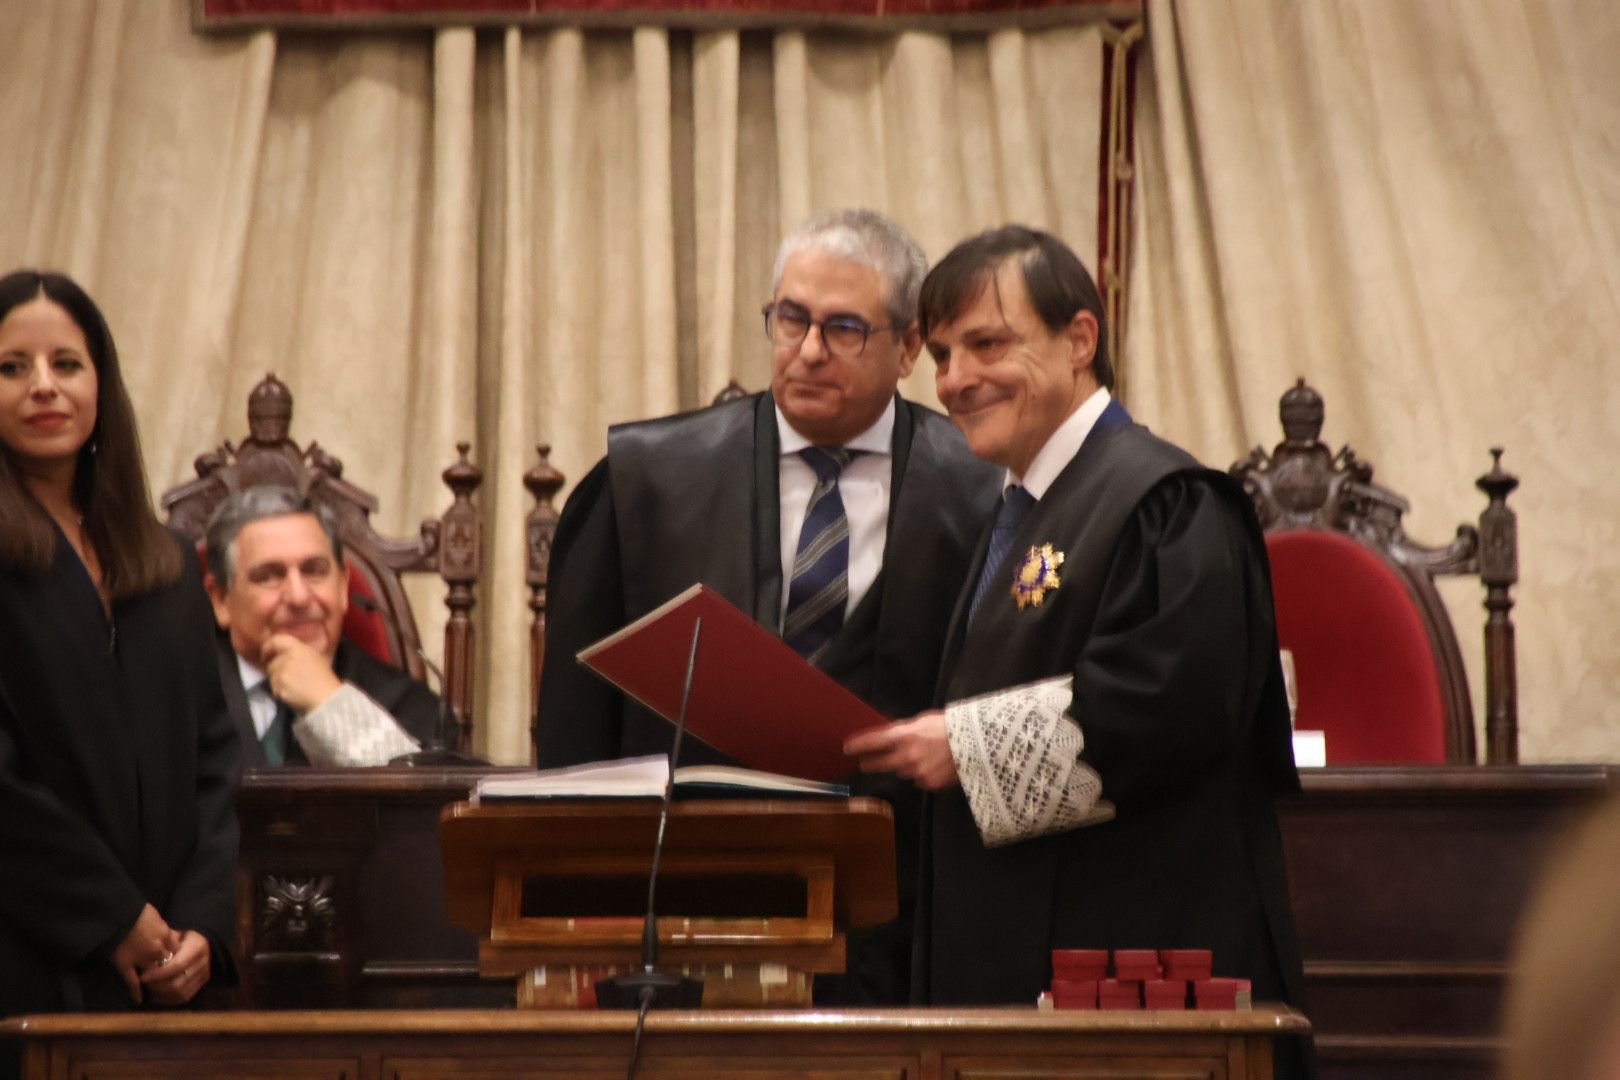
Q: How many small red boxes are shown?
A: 7